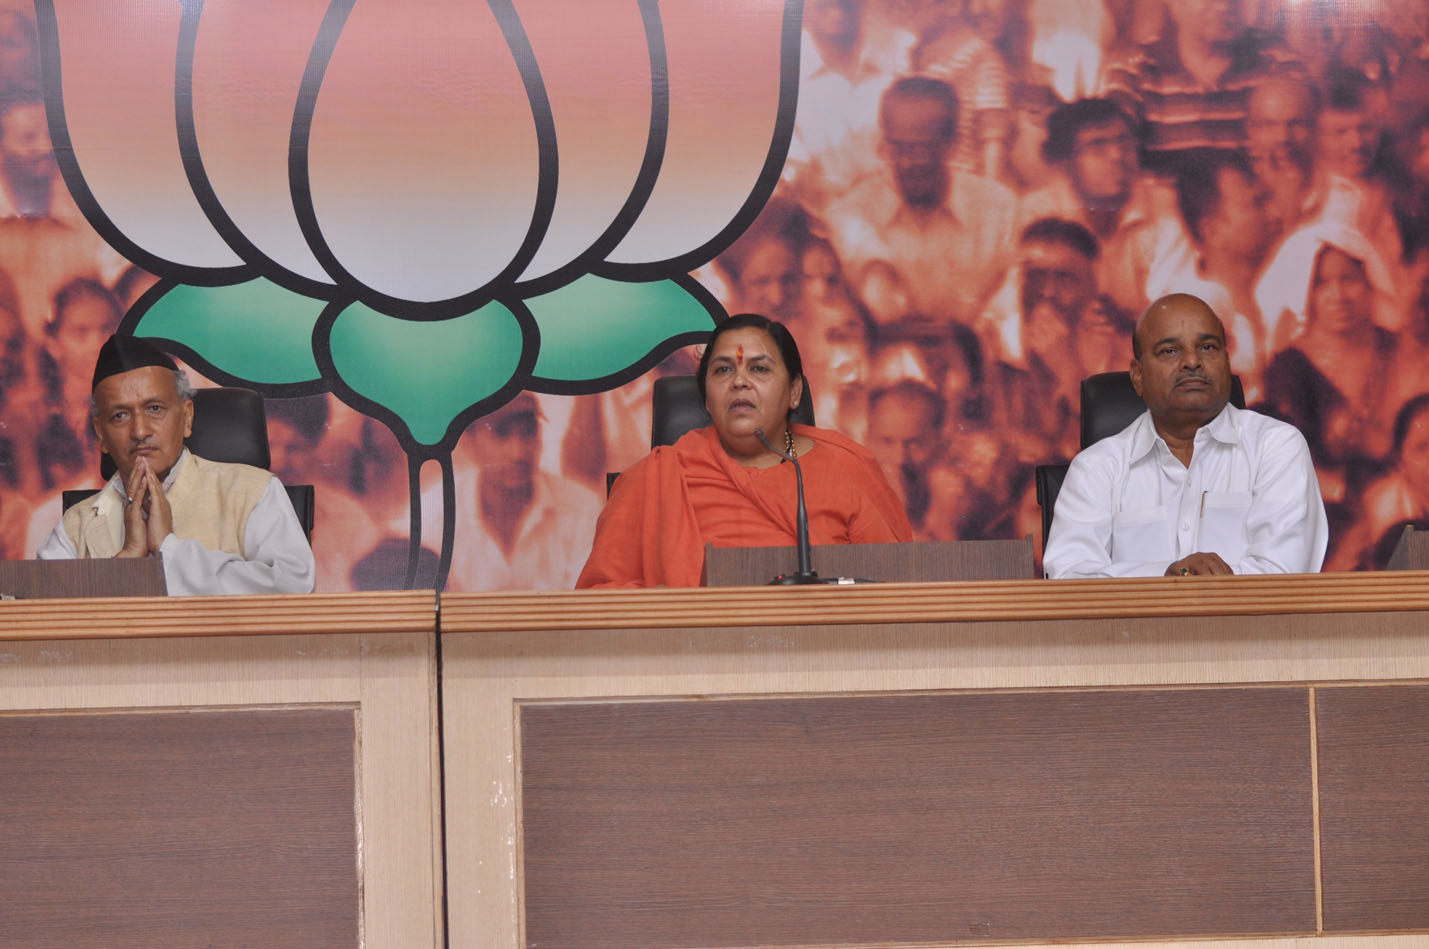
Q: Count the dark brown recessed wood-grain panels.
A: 3